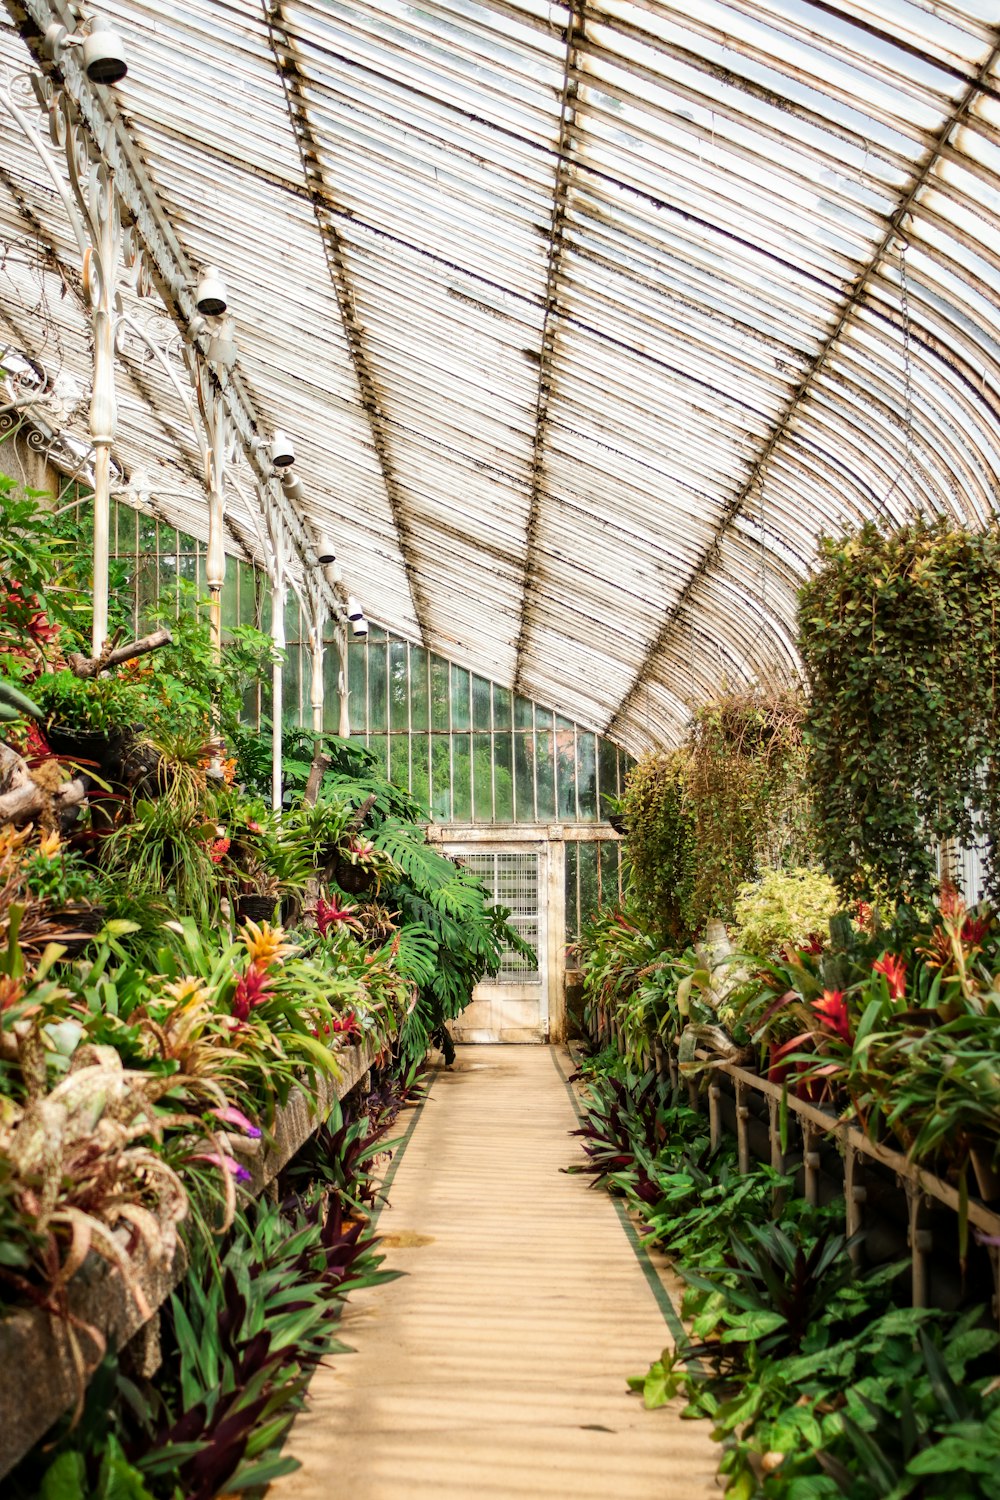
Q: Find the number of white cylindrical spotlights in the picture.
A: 9